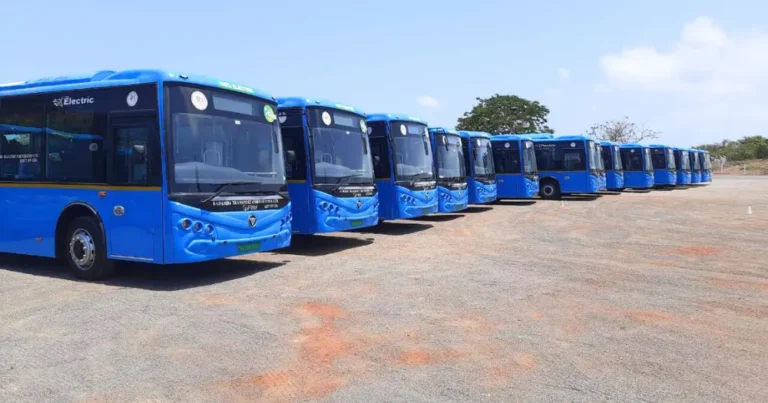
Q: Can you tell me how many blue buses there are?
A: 14